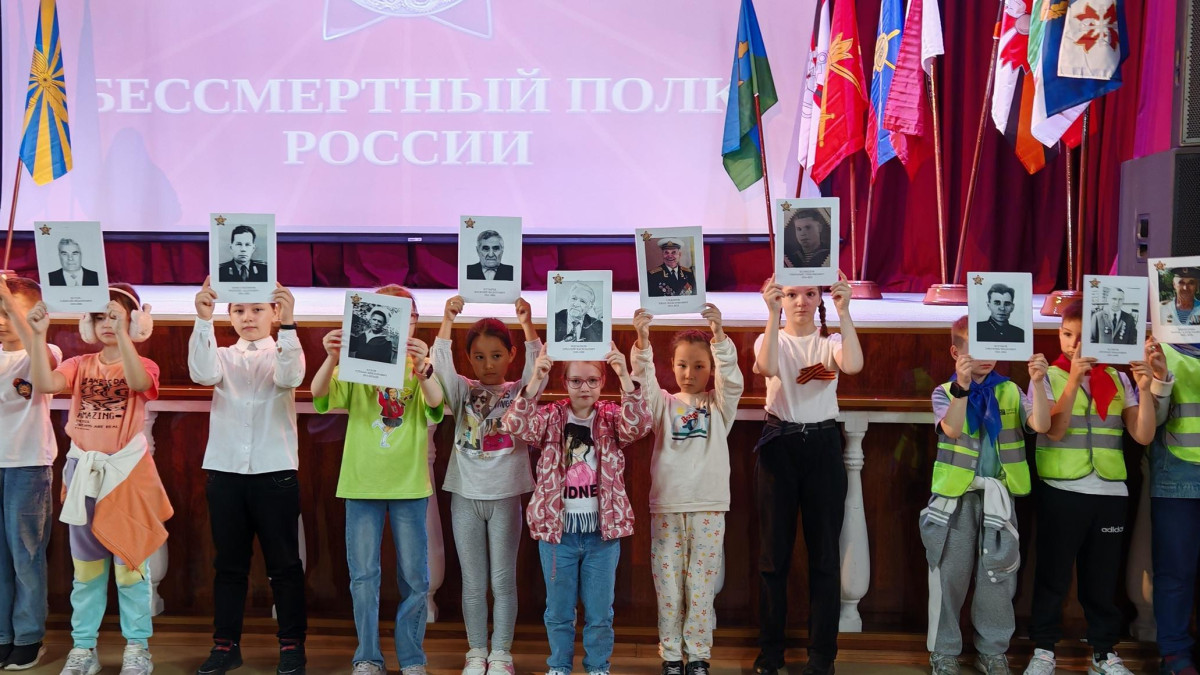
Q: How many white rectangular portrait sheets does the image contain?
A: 10